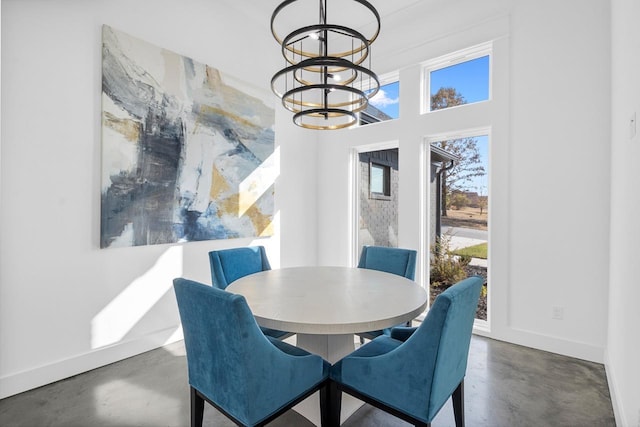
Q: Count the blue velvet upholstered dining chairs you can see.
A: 4